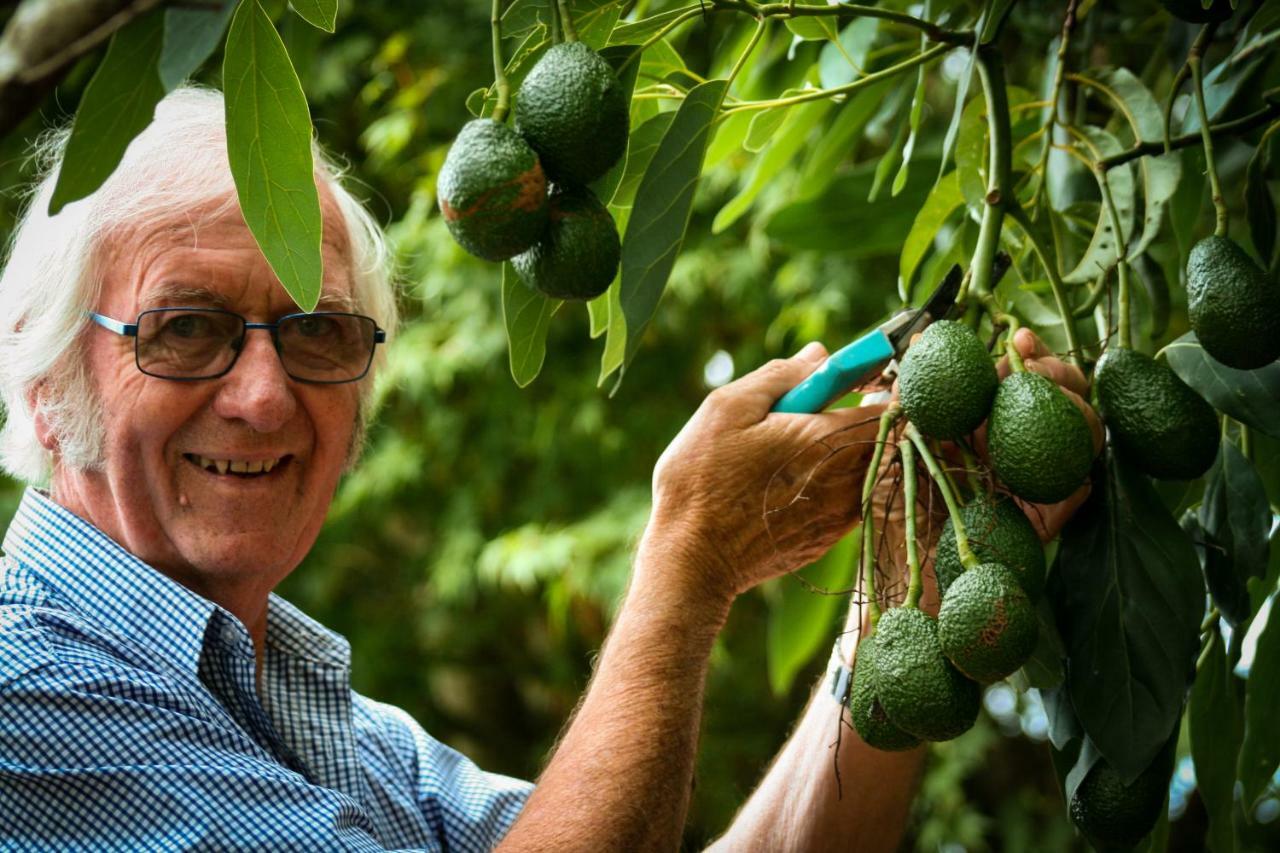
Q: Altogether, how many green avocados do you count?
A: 12